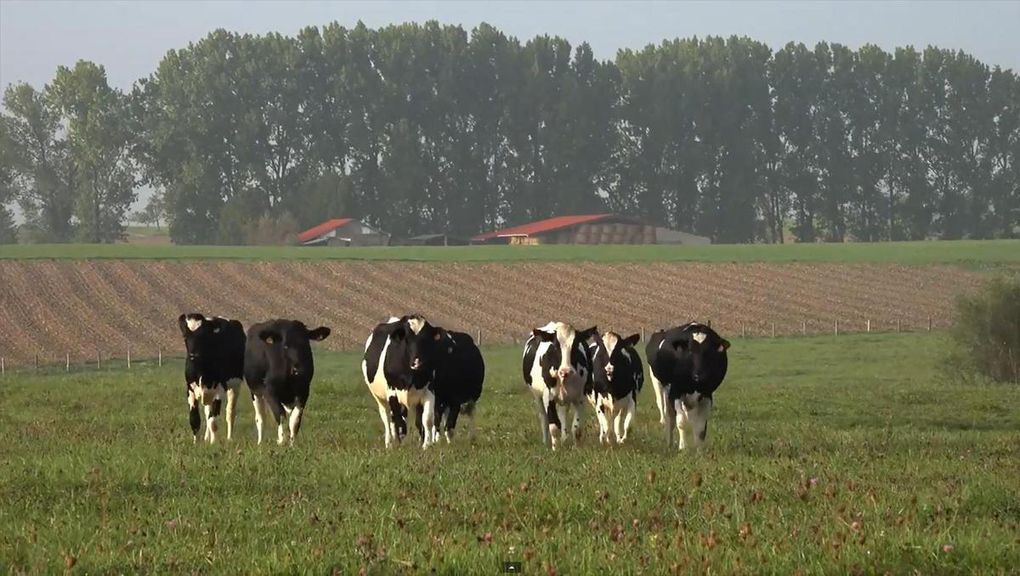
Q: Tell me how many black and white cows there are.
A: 7